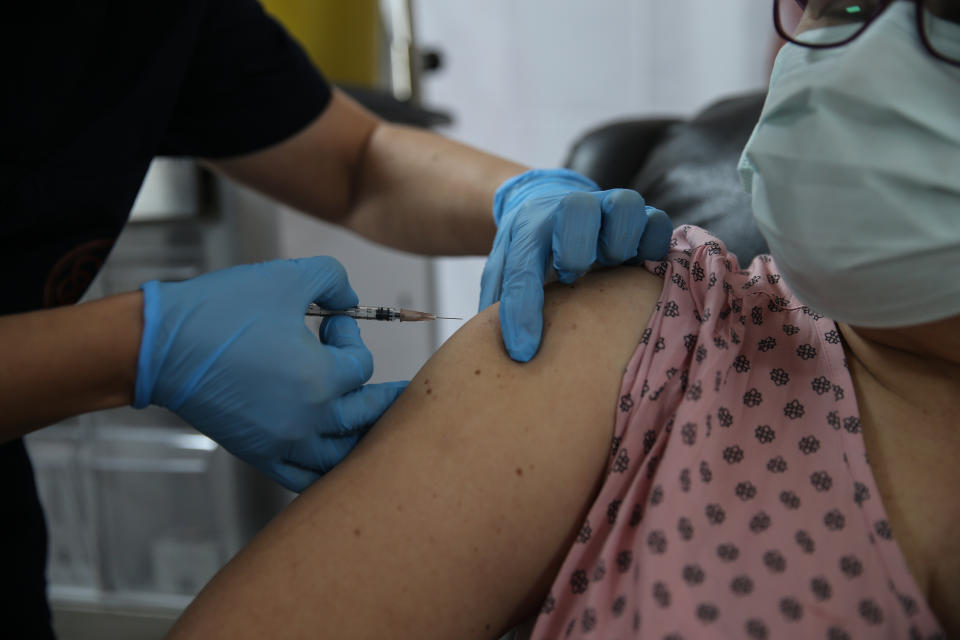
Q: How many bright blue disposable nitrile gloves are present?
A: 2